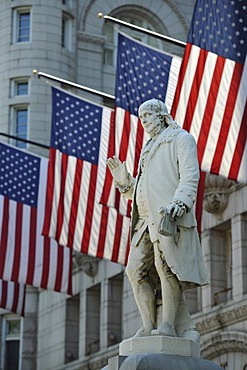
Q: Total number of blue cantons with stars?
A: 4